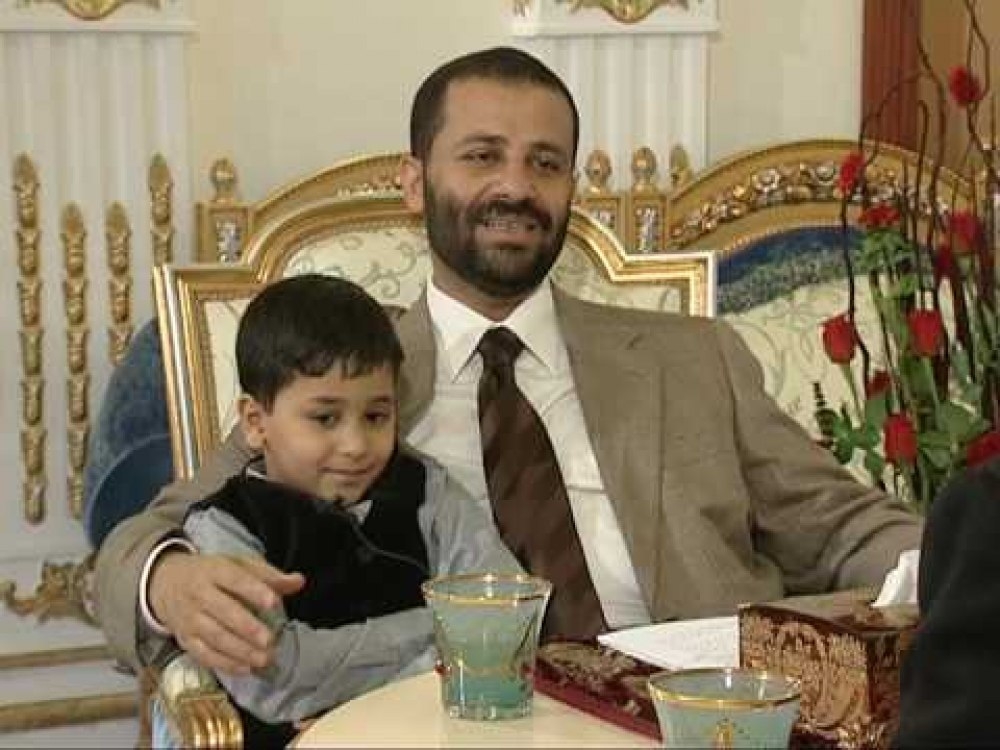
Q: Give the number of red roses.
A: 10